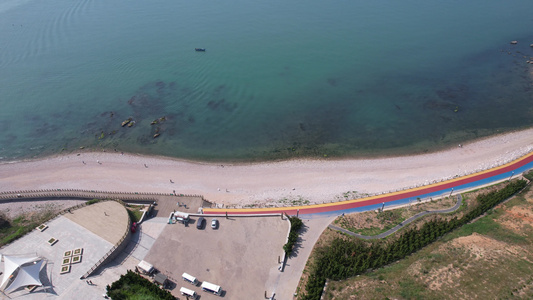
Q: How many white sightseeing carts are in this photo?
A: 3